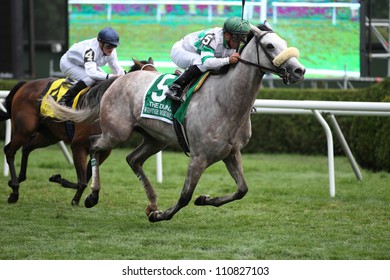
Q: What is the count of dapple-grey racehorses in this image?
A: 1